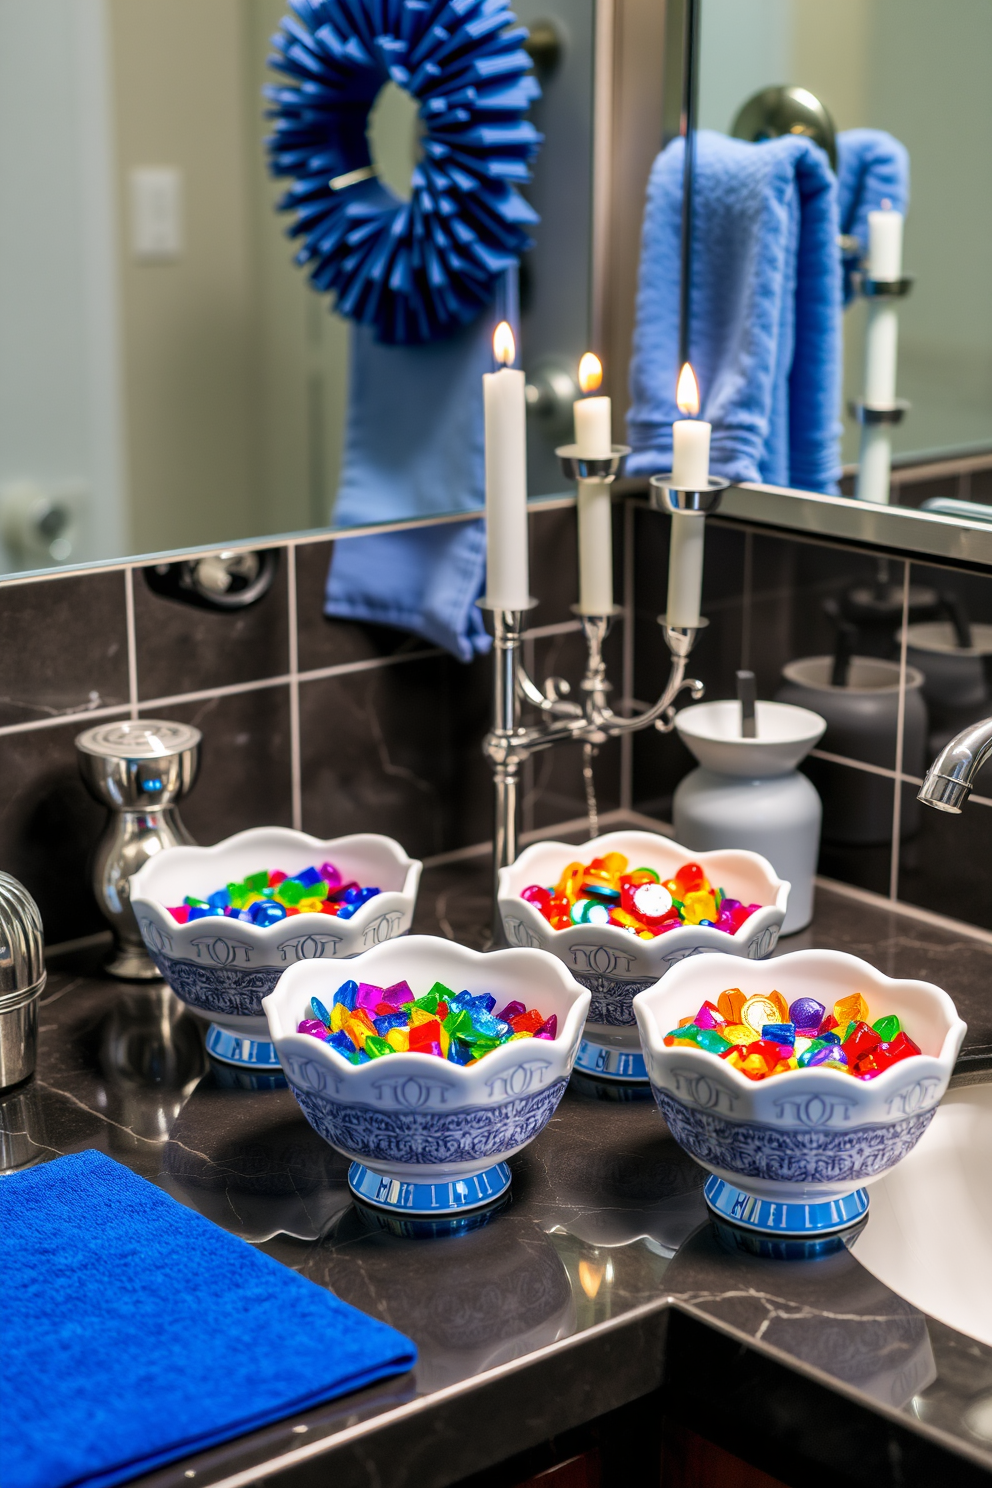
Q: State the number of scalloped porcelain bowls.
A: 4